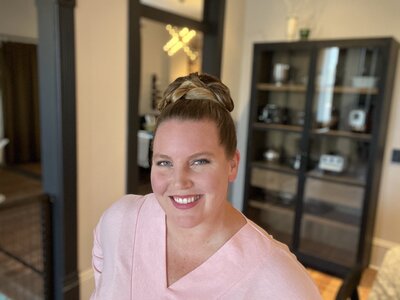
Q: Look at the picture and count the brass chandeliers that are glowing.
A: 1